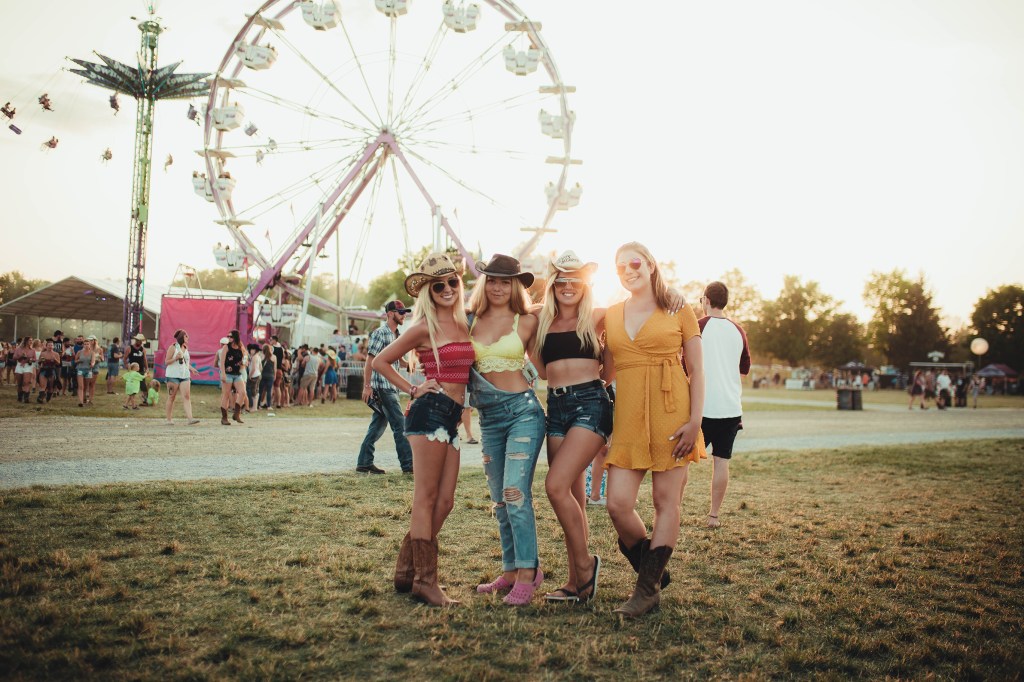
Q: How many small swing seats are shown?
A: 11